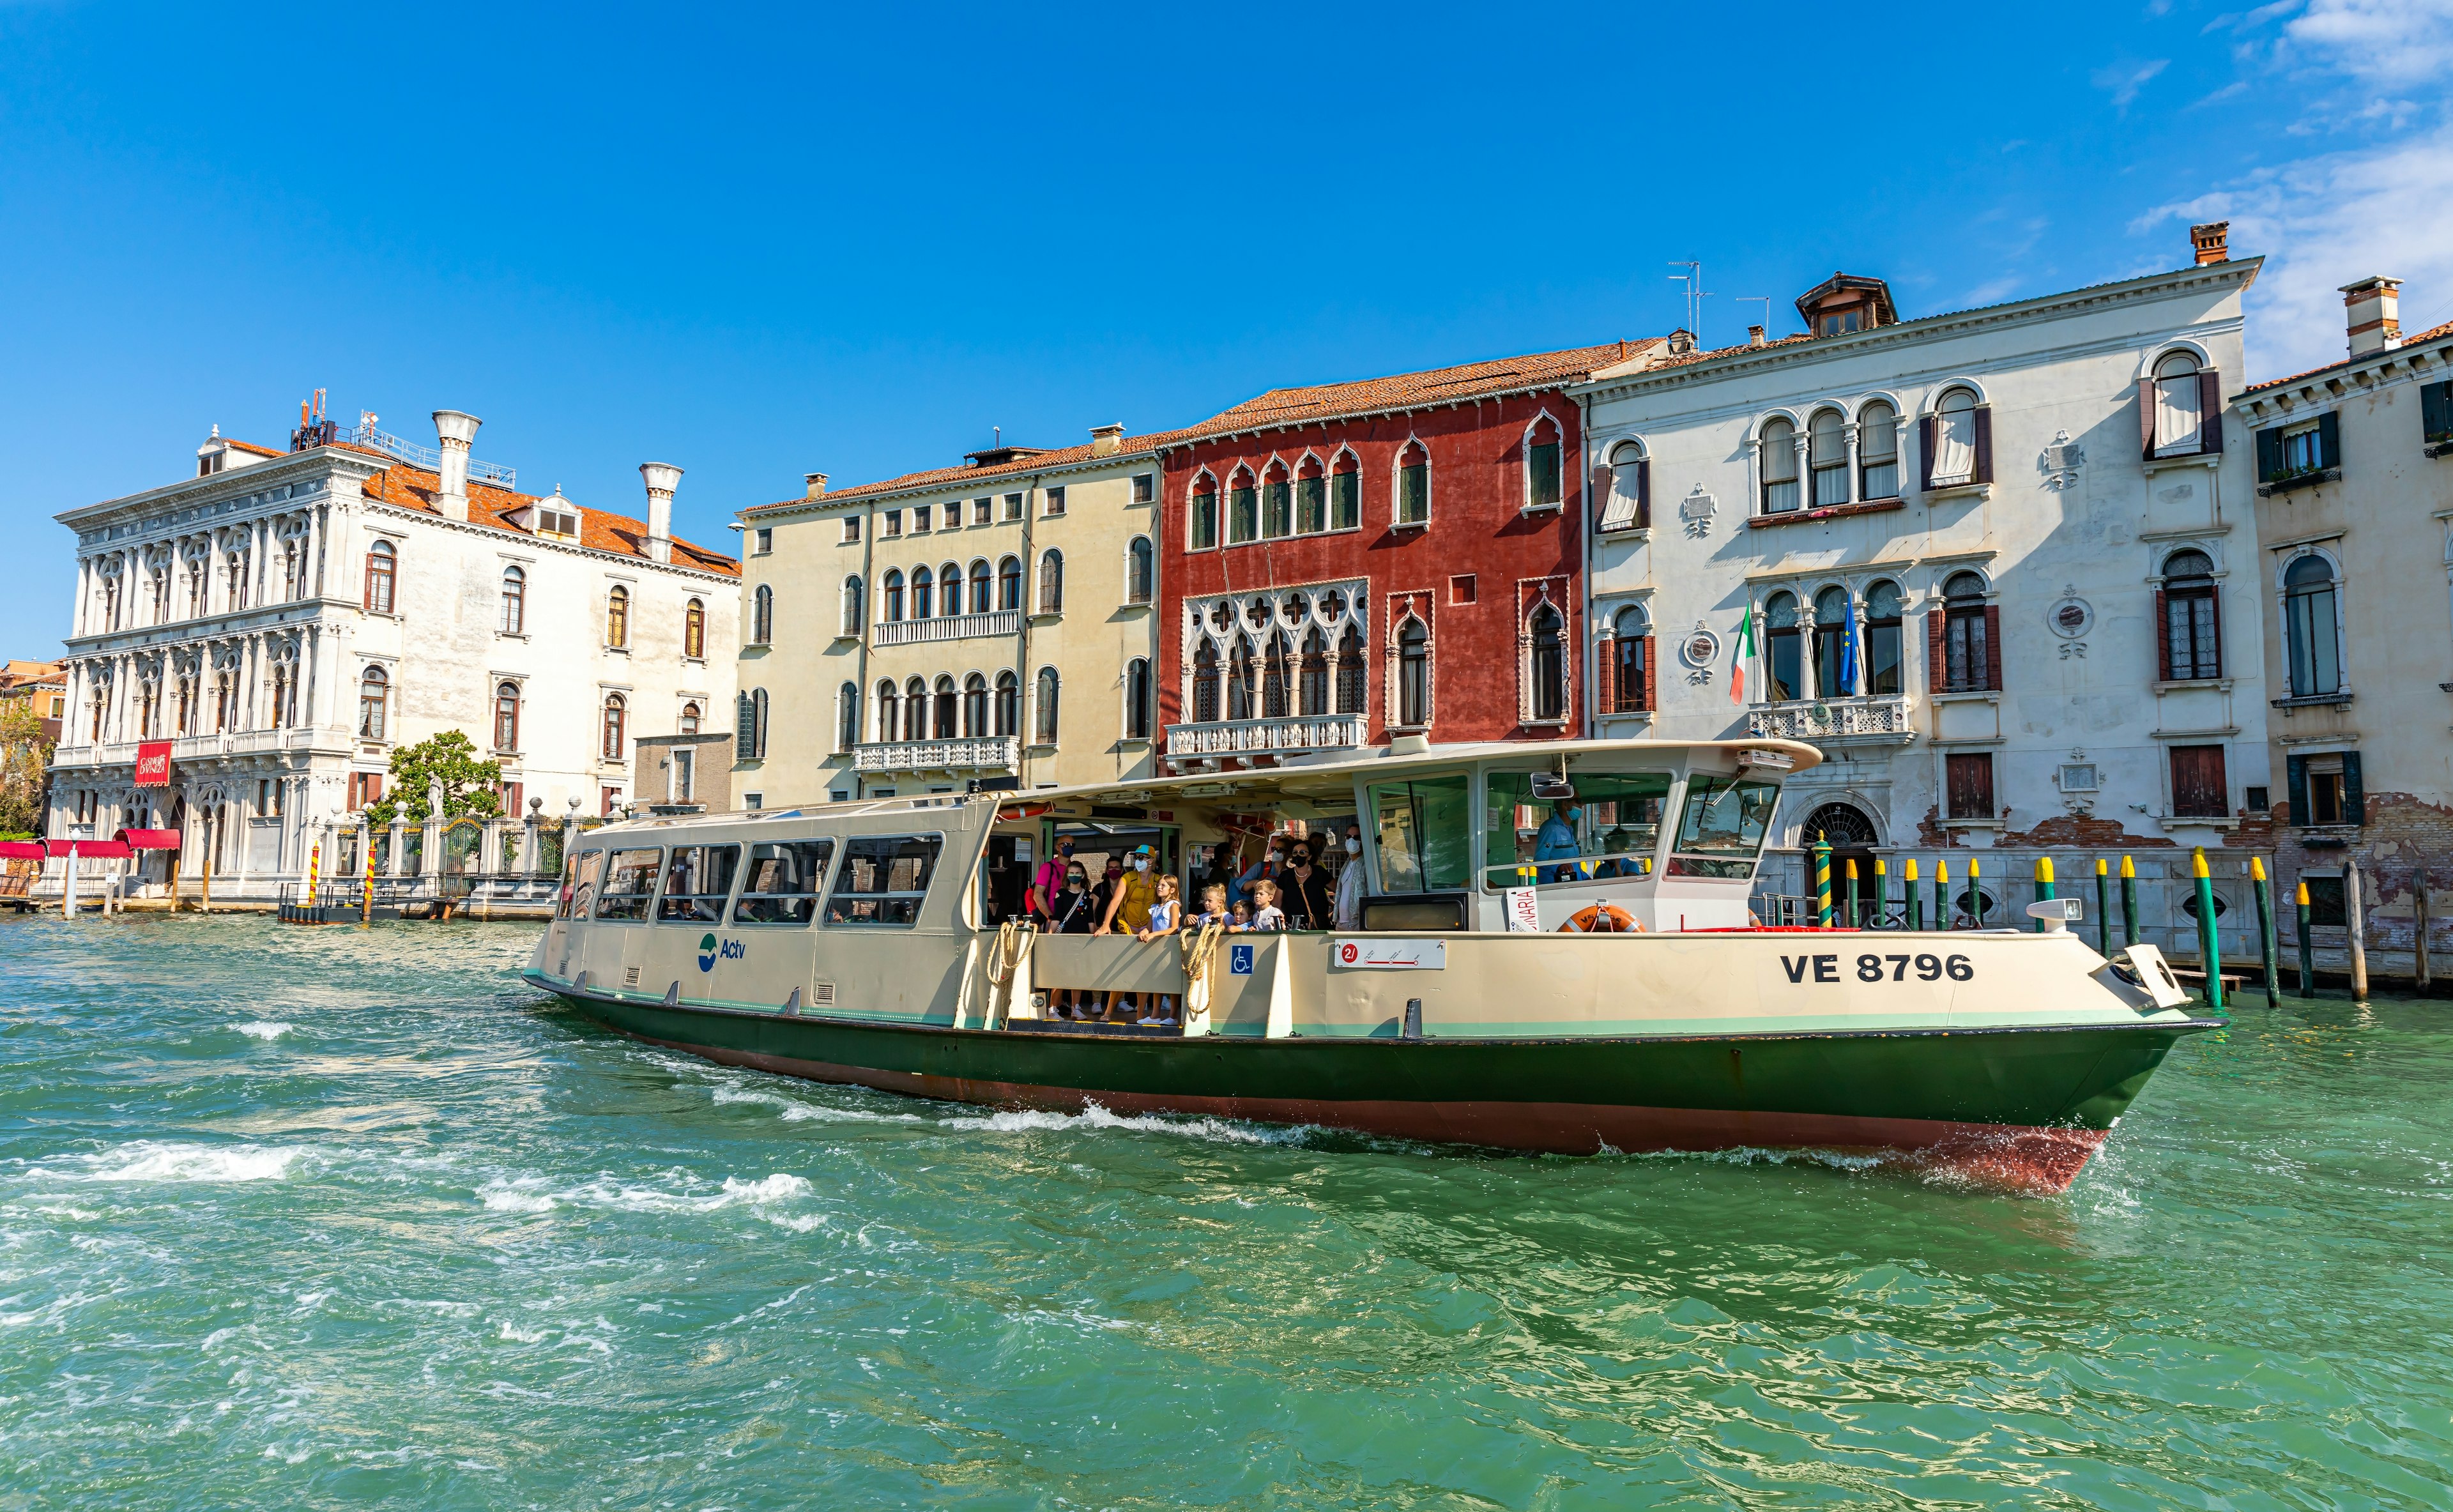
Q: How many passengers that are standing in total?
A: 13